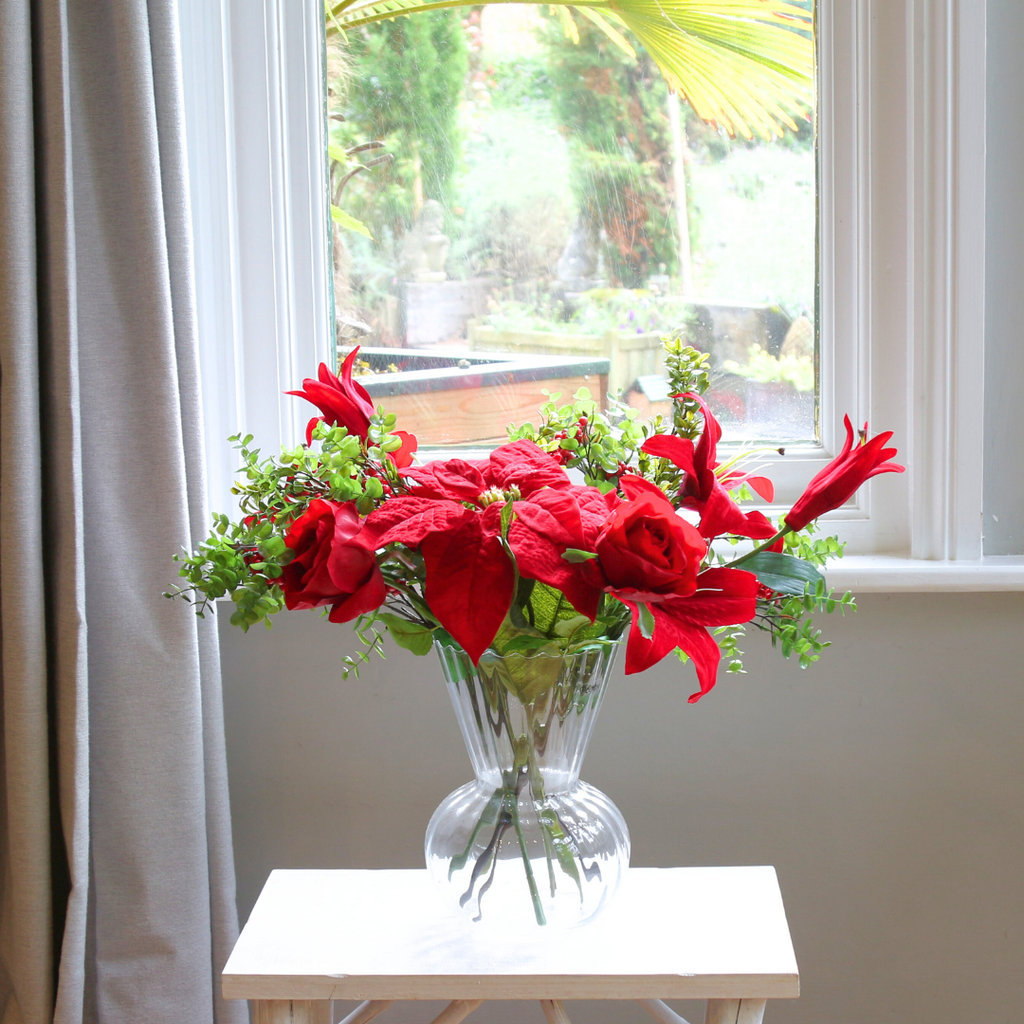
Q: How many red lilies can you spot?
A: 4